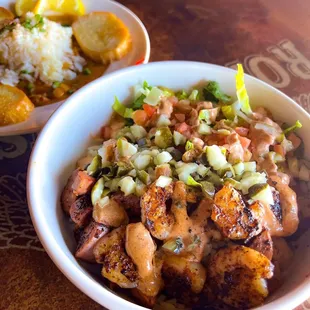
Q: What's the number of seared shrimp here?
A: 5